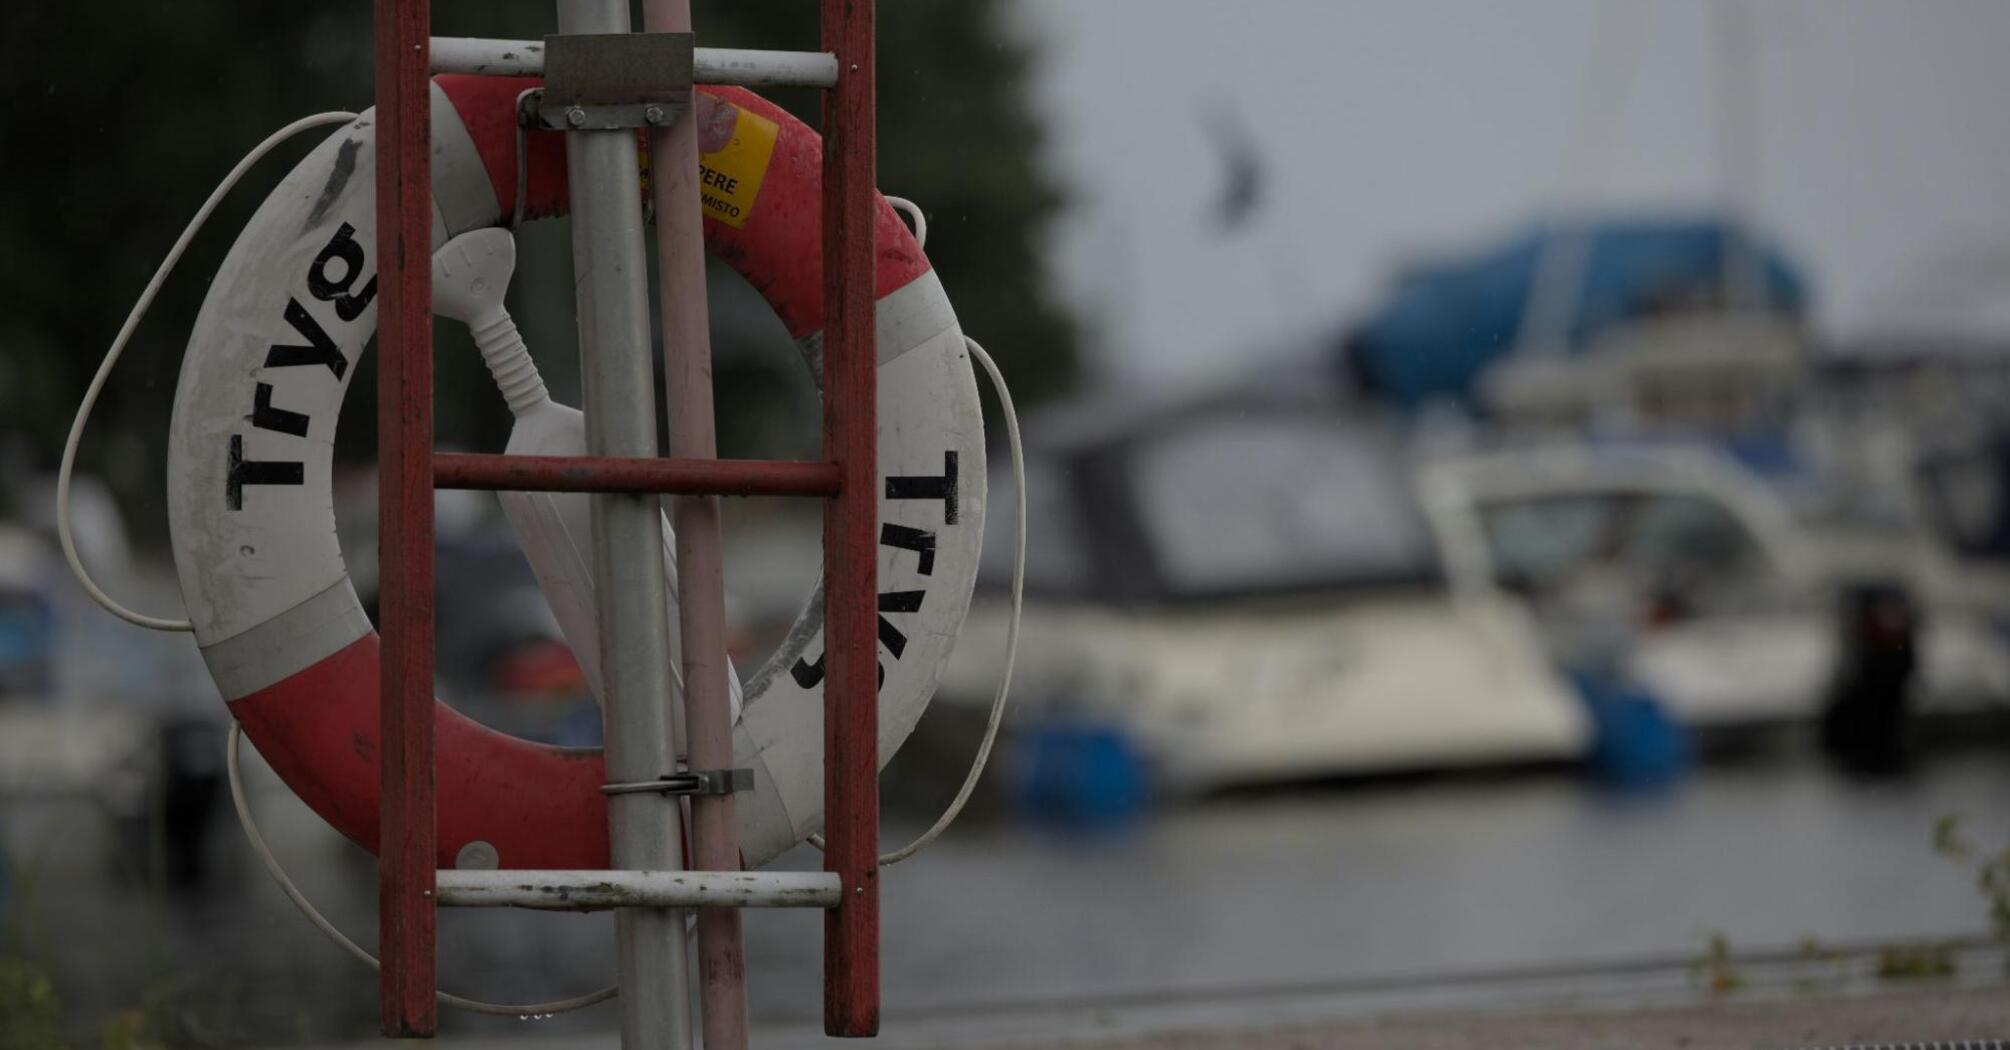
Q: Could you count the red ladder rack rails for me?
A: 2